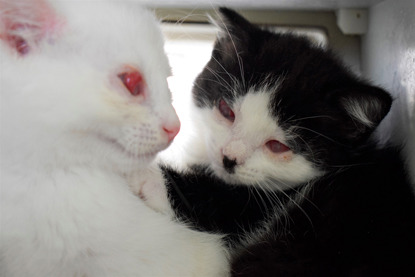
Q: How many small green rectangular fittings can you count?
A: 0